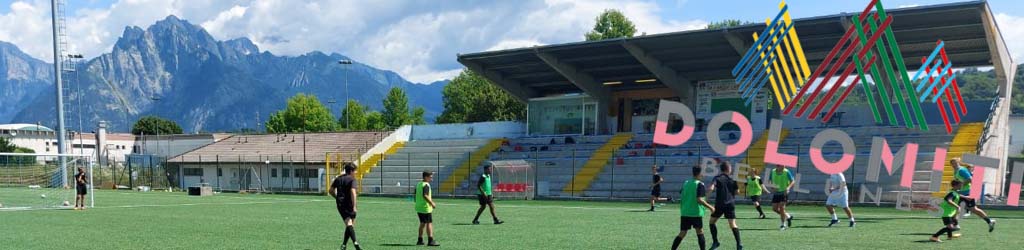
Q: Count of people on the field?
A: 12